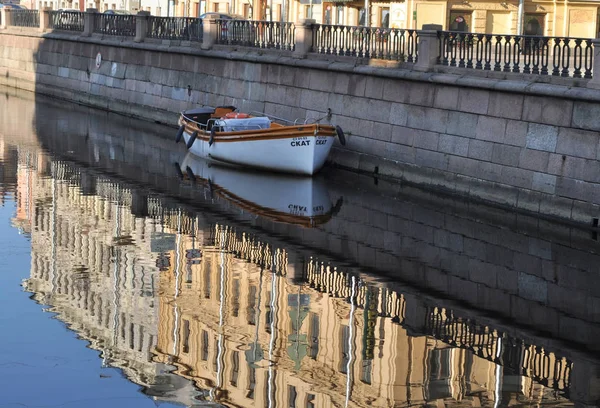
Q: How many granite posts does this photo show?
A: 8